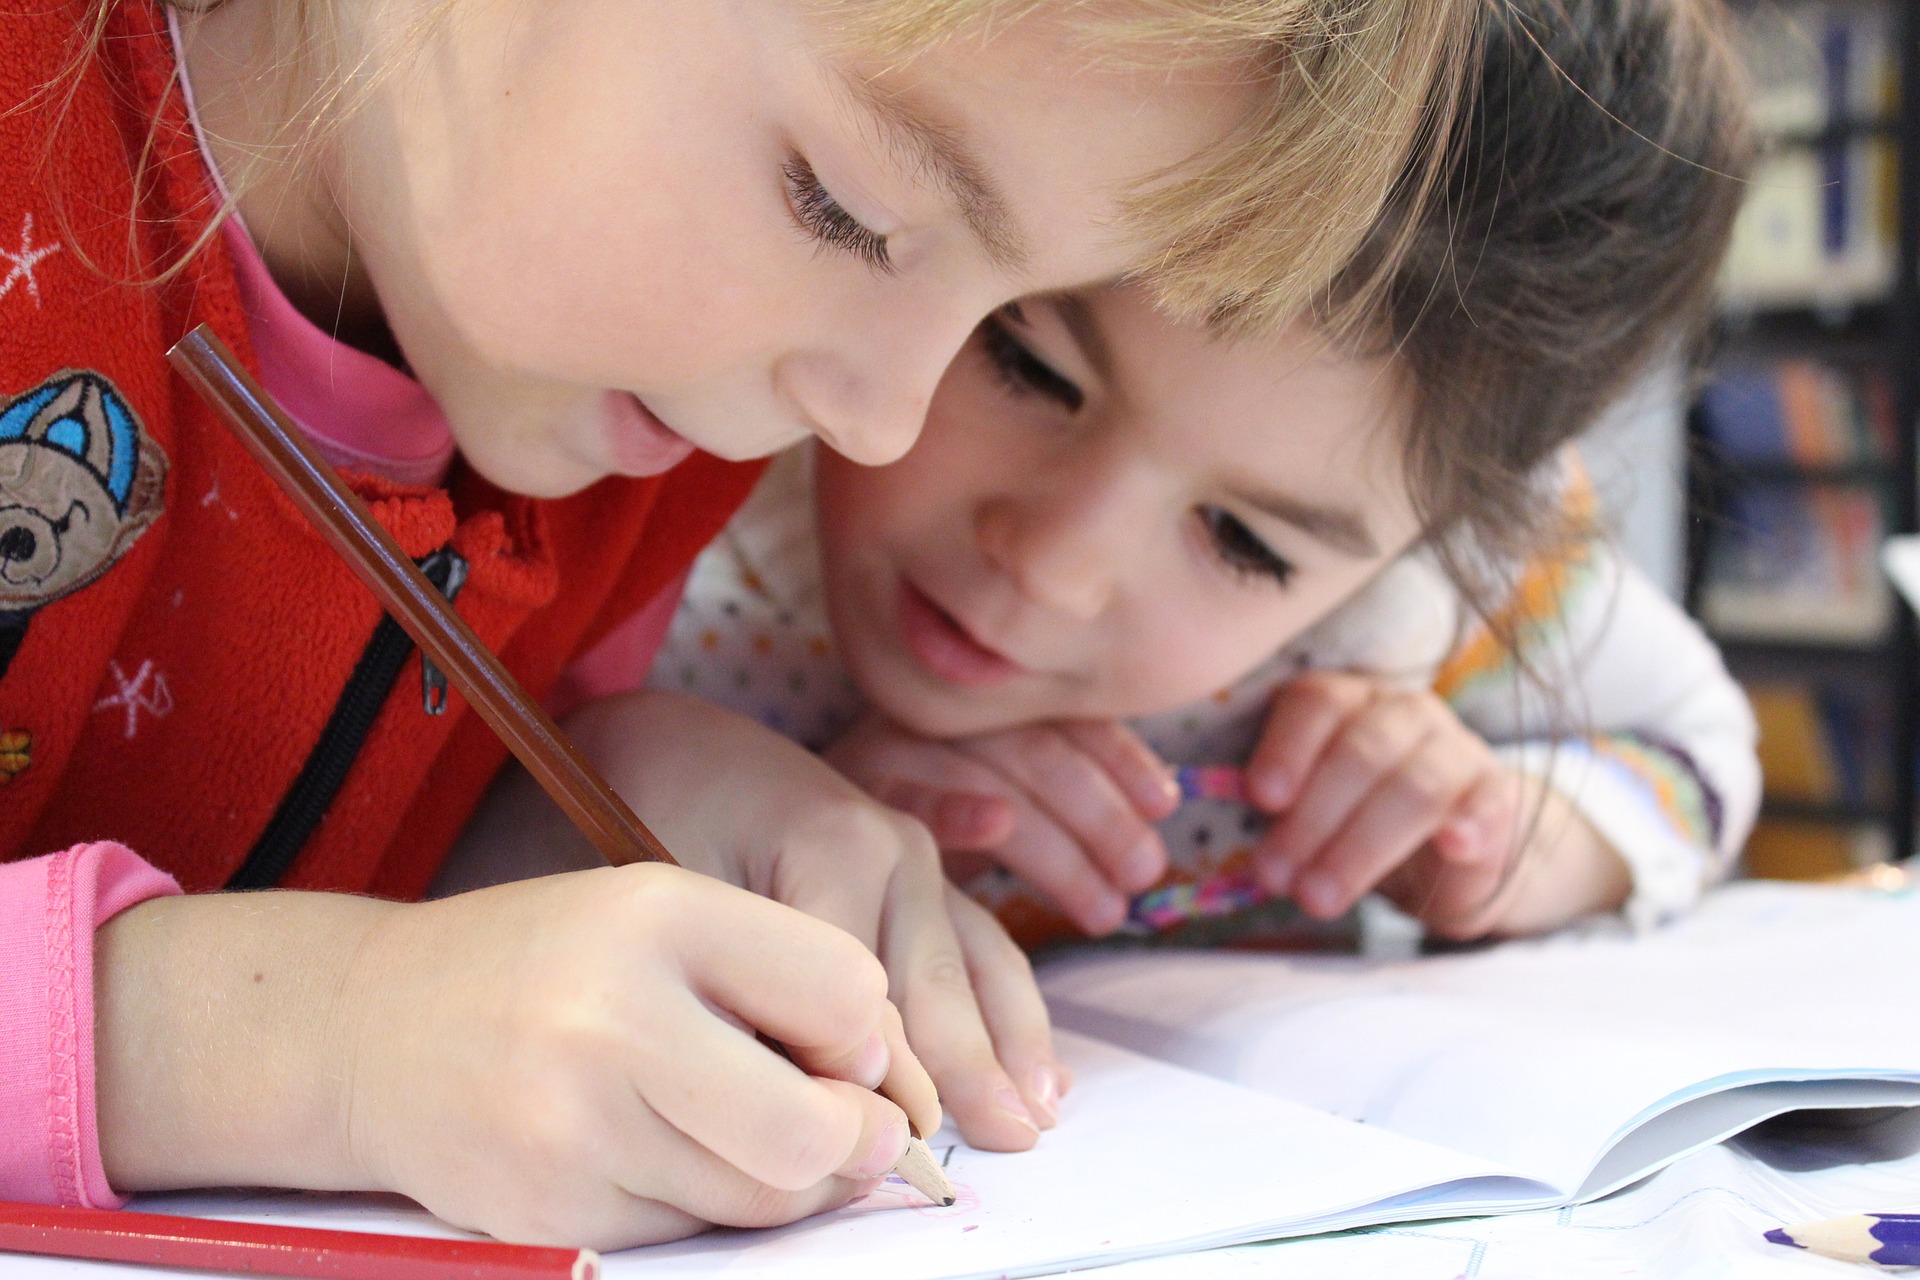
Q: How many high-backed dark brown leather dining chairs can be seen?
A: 0